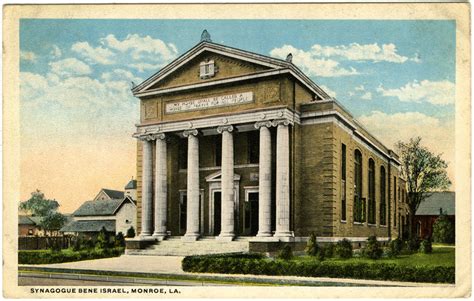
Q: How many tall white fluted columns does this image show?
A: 6